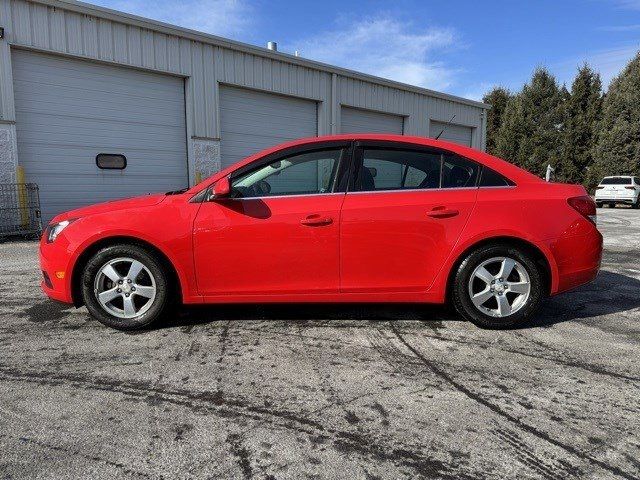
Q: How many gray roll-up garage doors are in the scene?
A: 4